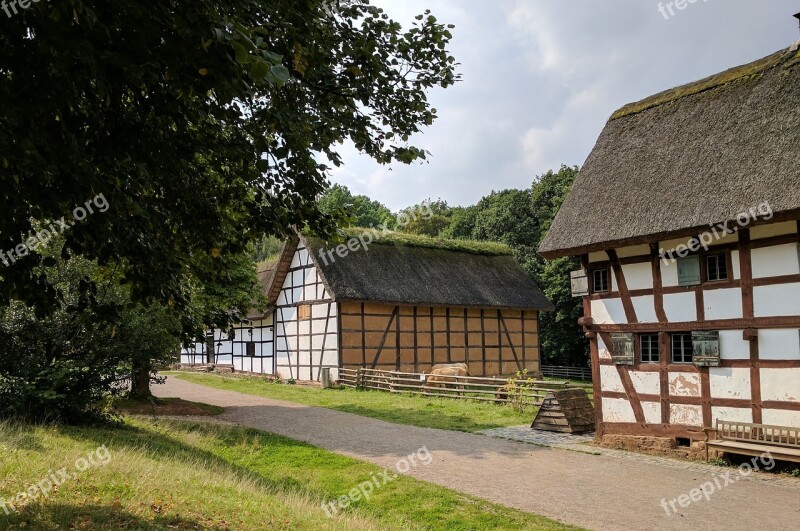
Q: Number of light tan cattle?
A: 2